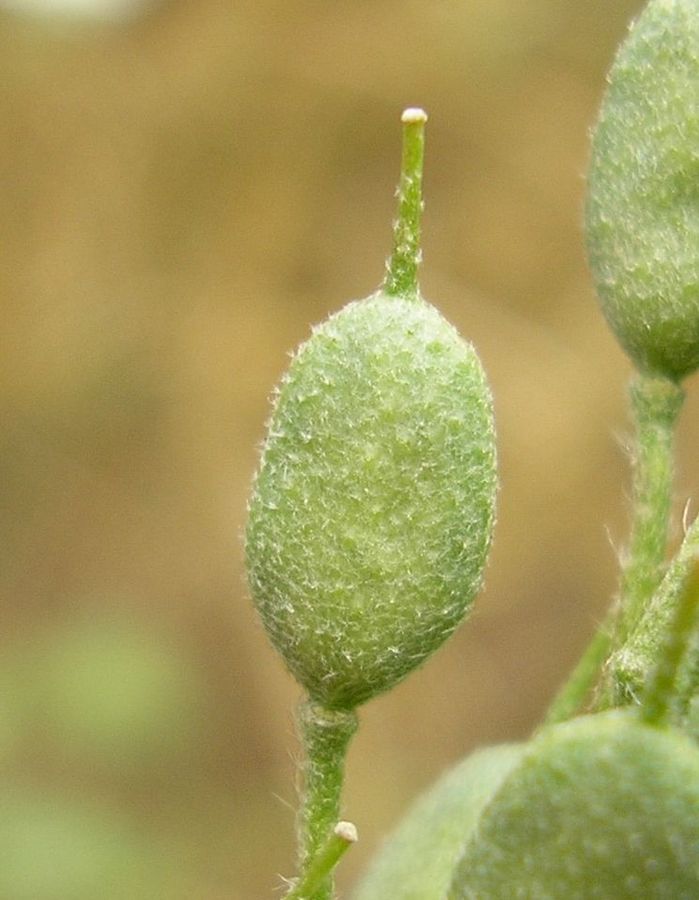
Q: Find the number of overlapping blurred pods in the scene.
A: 2